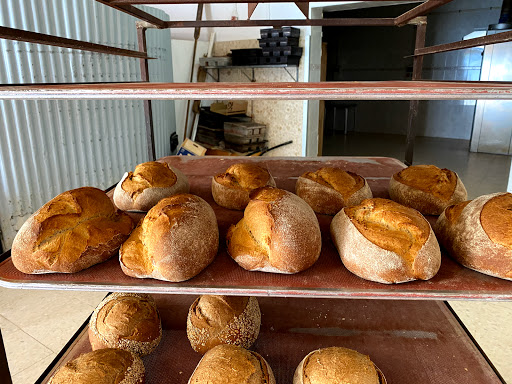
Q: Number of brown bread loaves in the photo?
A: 14